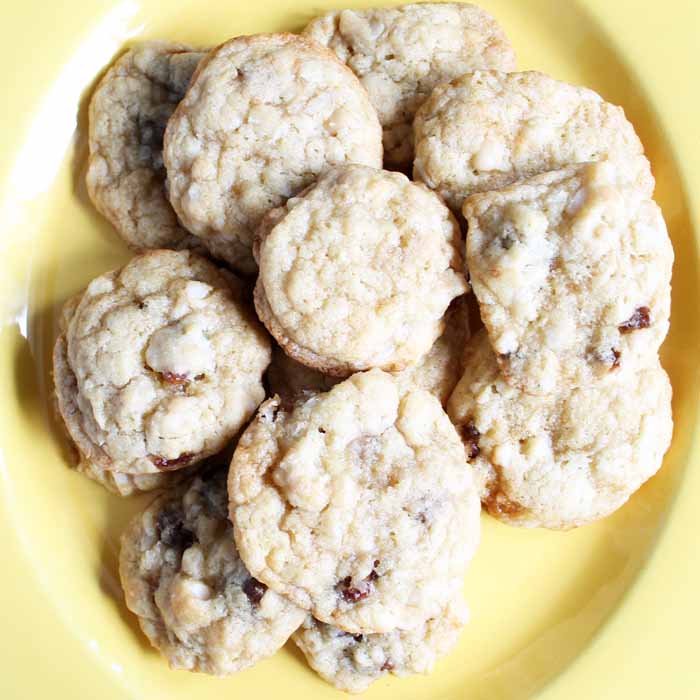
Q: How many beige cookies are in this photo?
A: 13